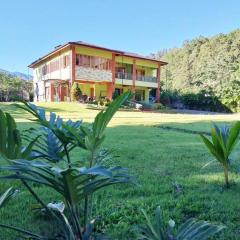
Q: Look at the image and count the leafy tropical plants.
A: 3